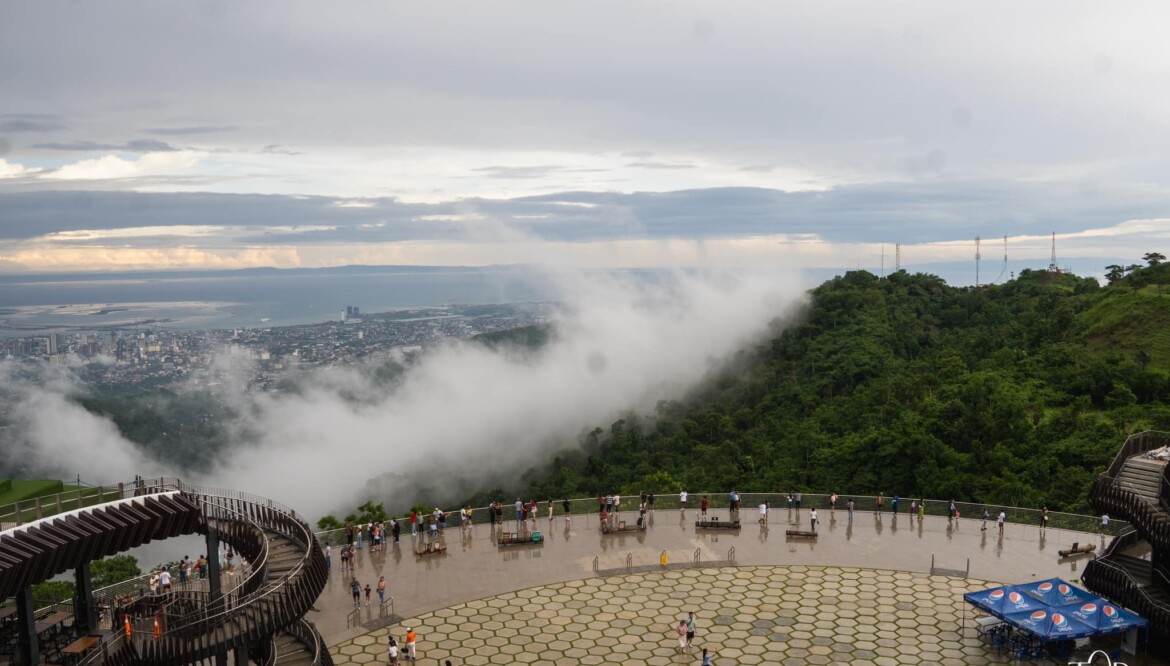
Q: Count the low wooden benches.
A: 6